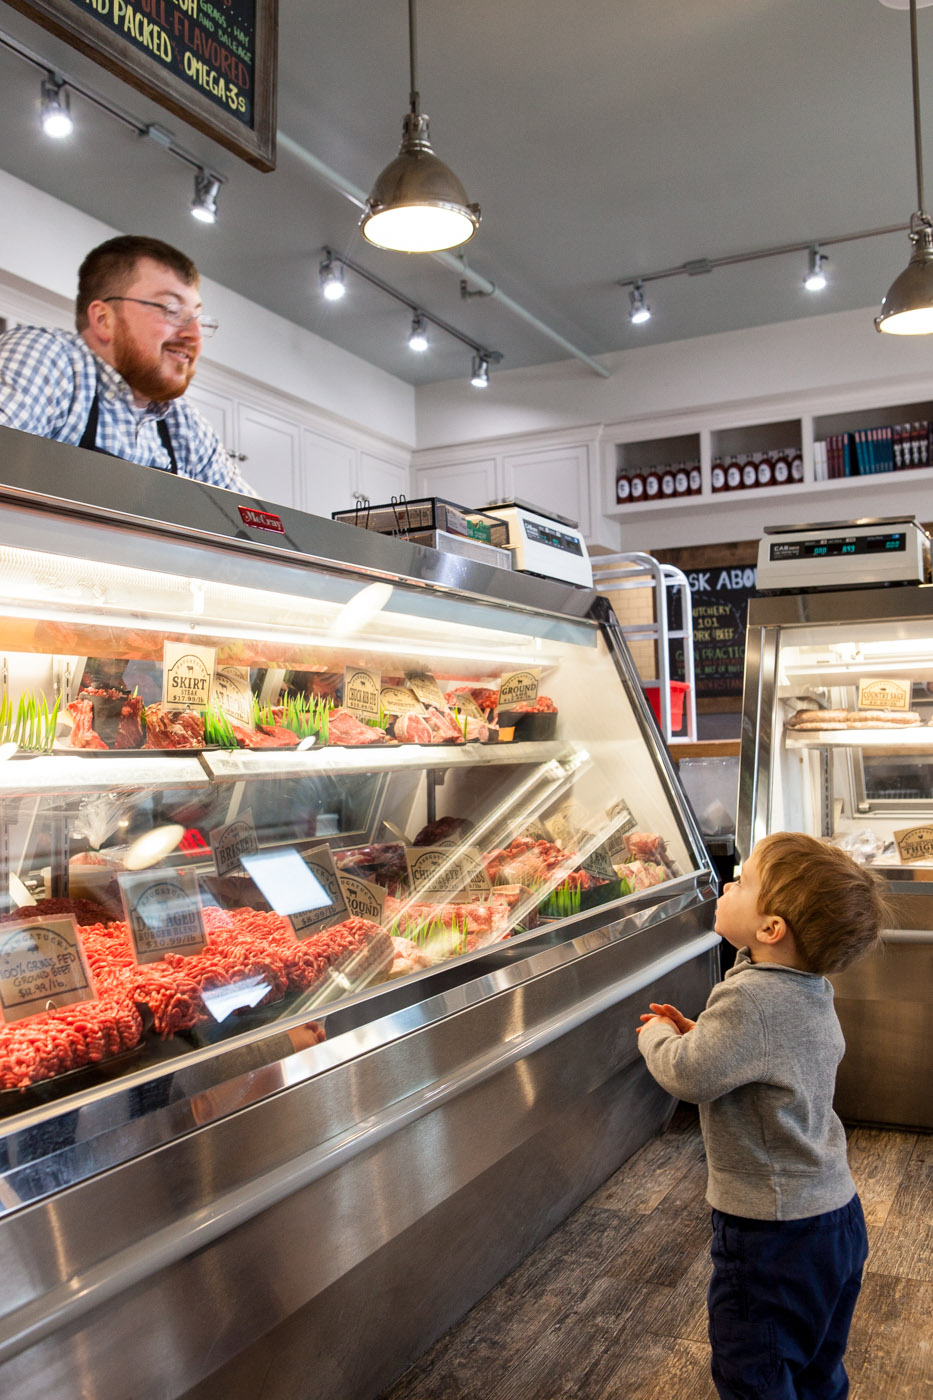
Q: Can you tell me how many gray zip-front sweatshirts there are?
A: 1